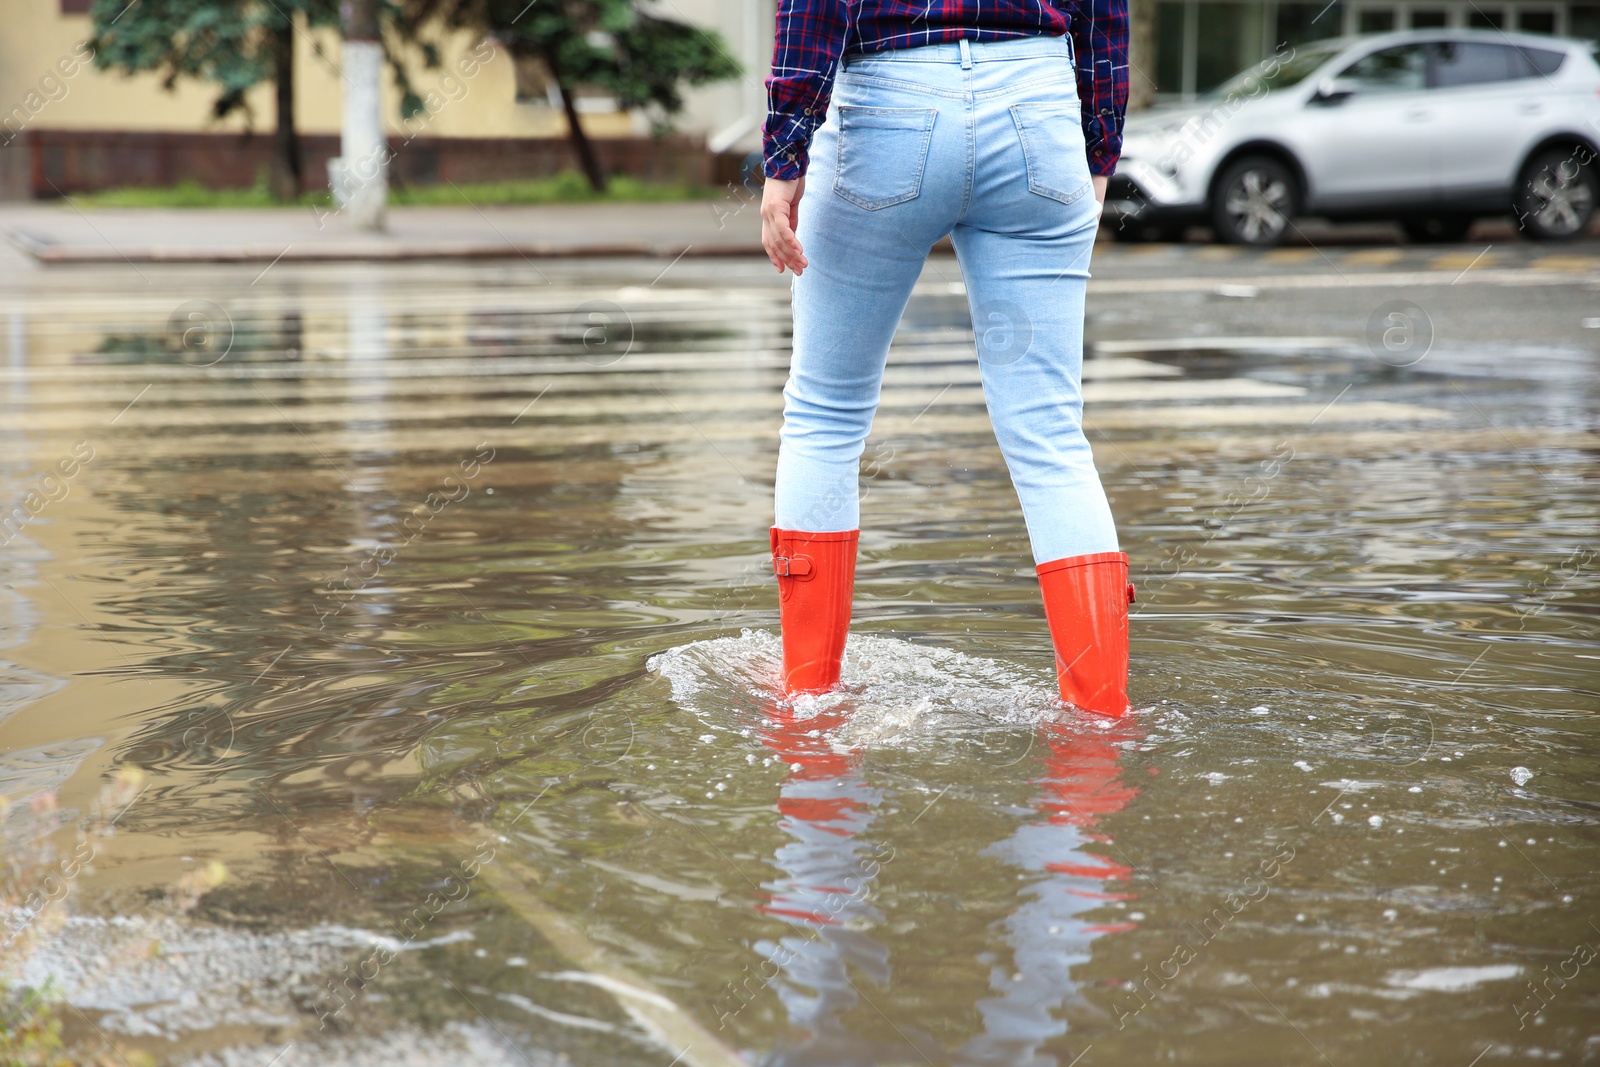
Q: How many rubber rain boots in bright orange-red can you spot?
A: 2